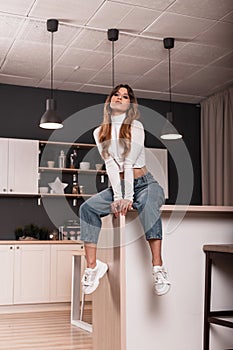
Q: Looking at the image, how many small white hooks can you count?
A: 4